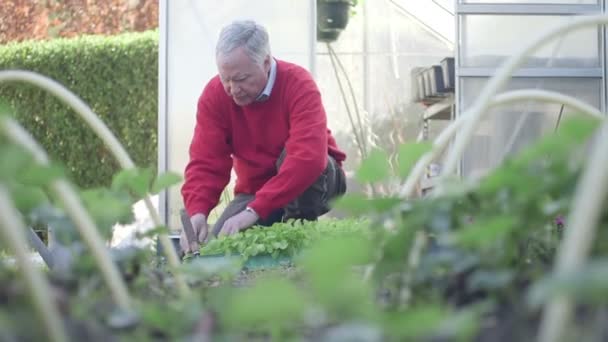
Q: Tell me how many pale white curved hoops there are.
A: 6